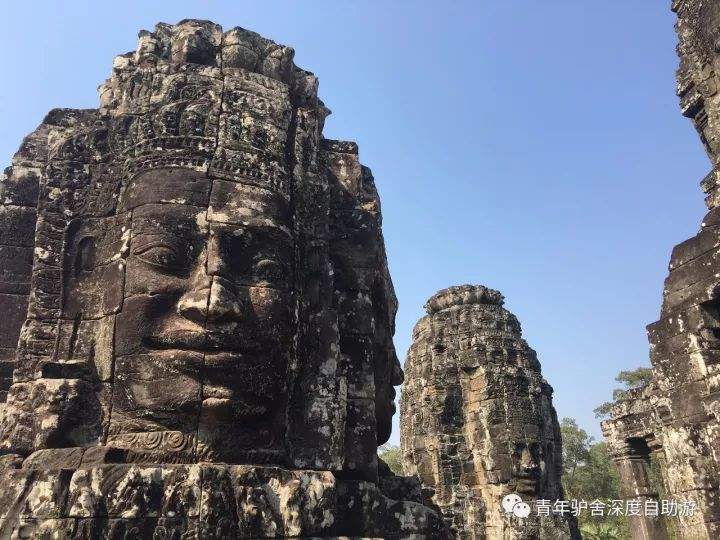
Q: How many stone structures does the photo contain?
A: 3